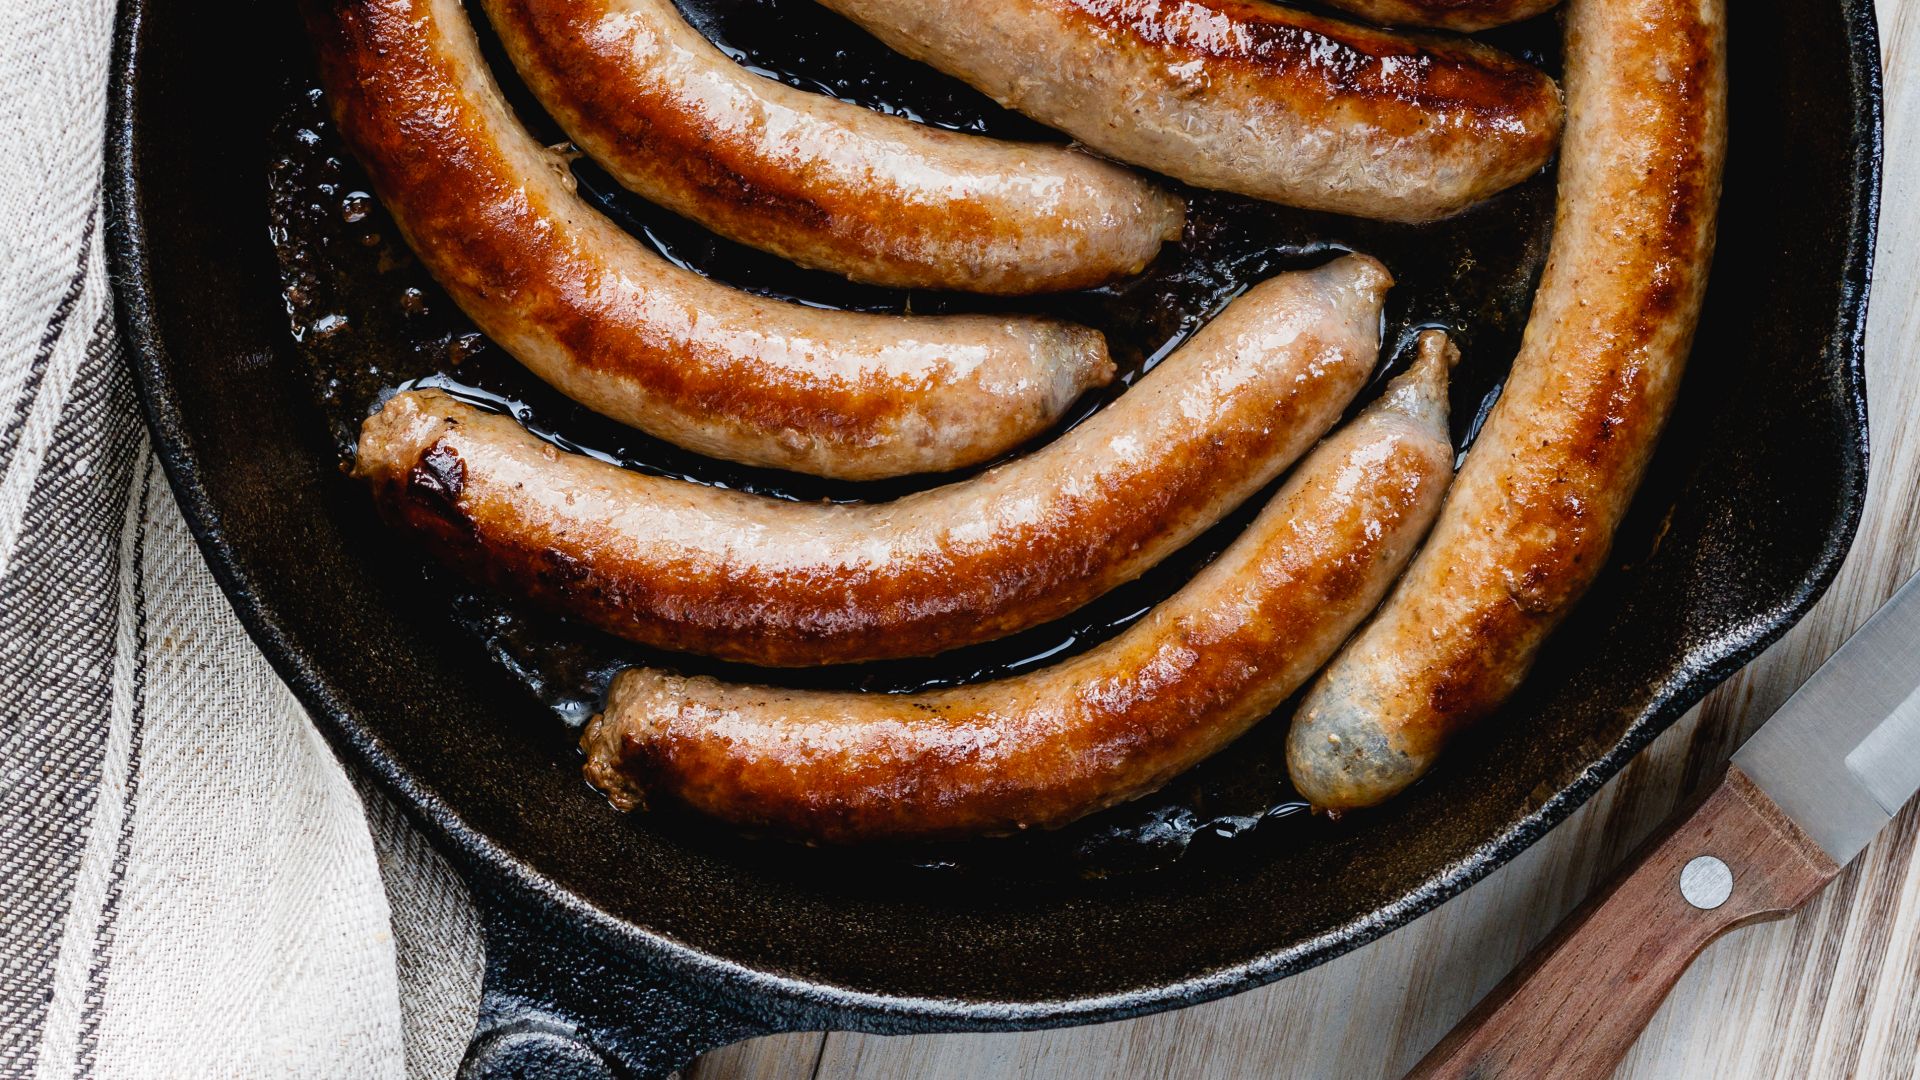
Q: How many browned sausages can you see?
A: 7